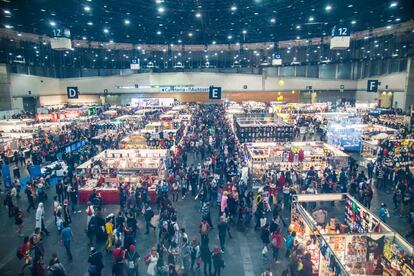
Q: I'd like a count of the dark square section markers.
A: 3